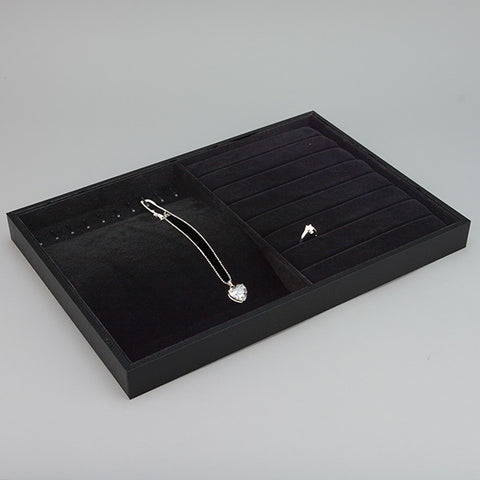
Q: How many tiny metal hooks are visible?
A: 10